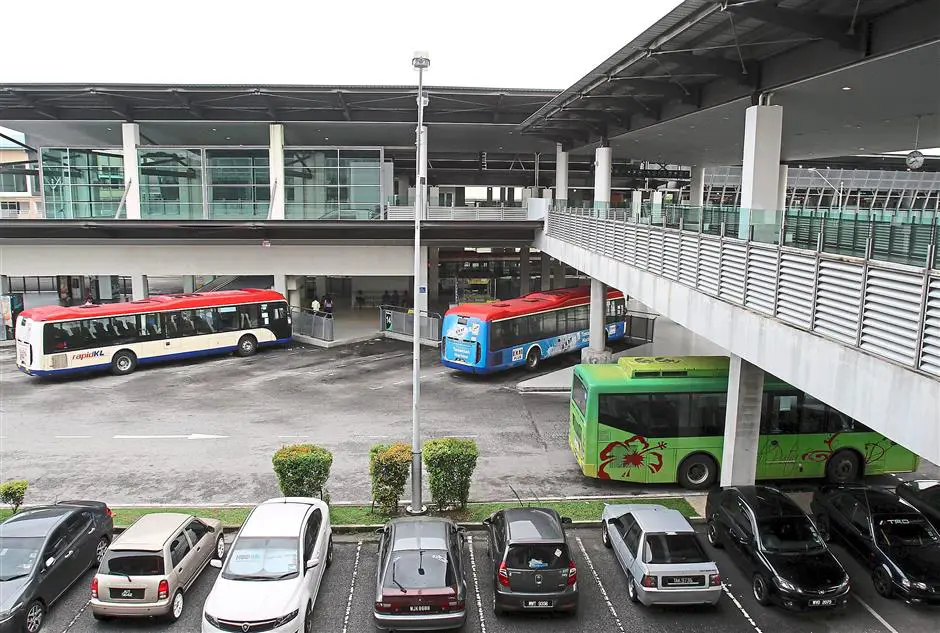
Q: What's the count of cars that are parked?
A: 9